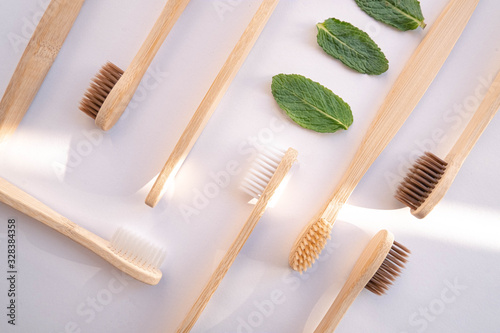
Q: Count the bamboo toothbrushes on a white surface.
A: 8